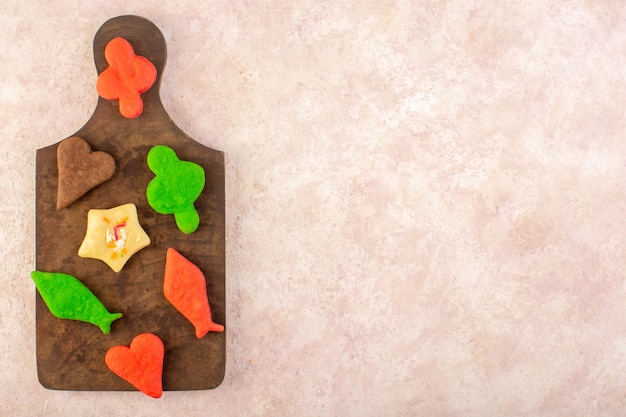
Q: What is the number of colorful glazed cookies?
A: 7